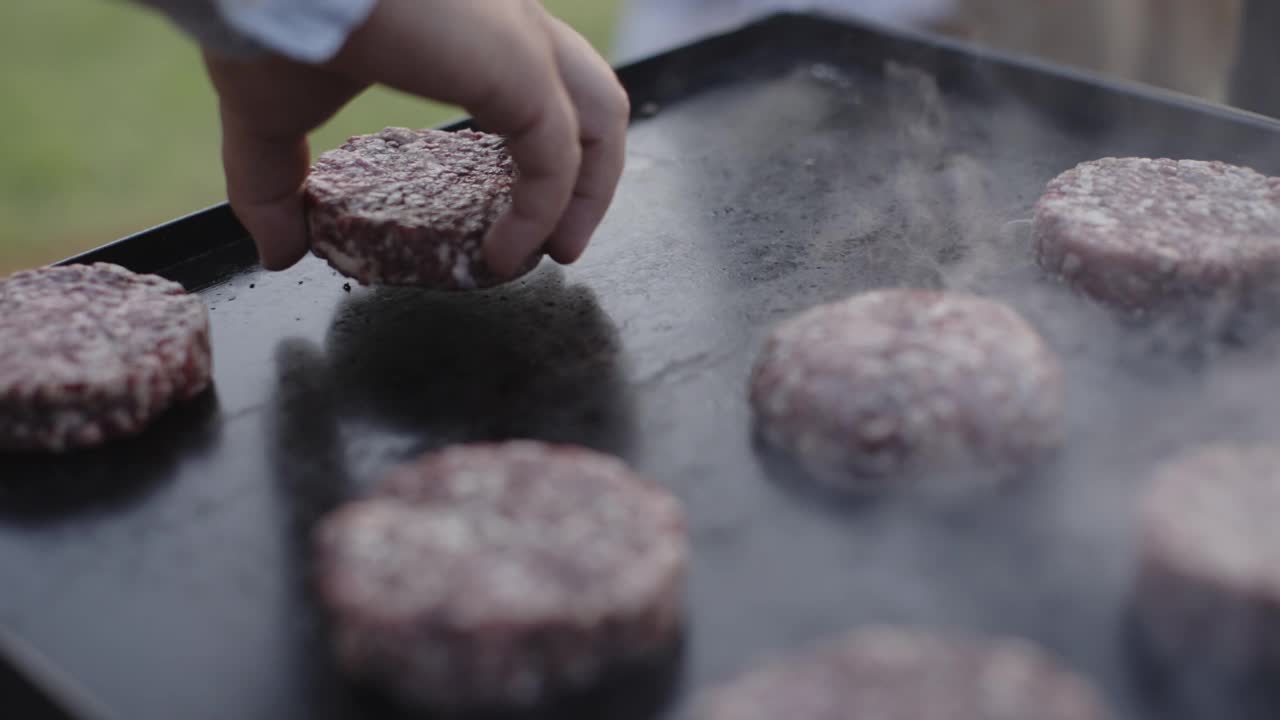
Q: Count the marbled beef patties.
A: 7